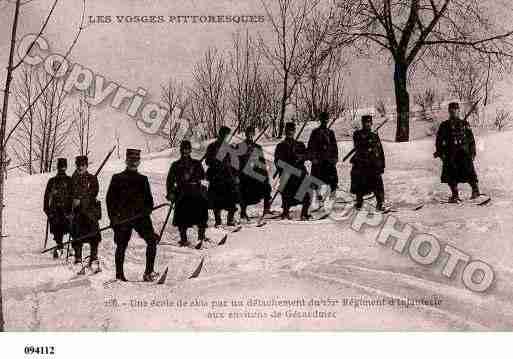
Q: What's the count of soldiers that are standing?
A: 10